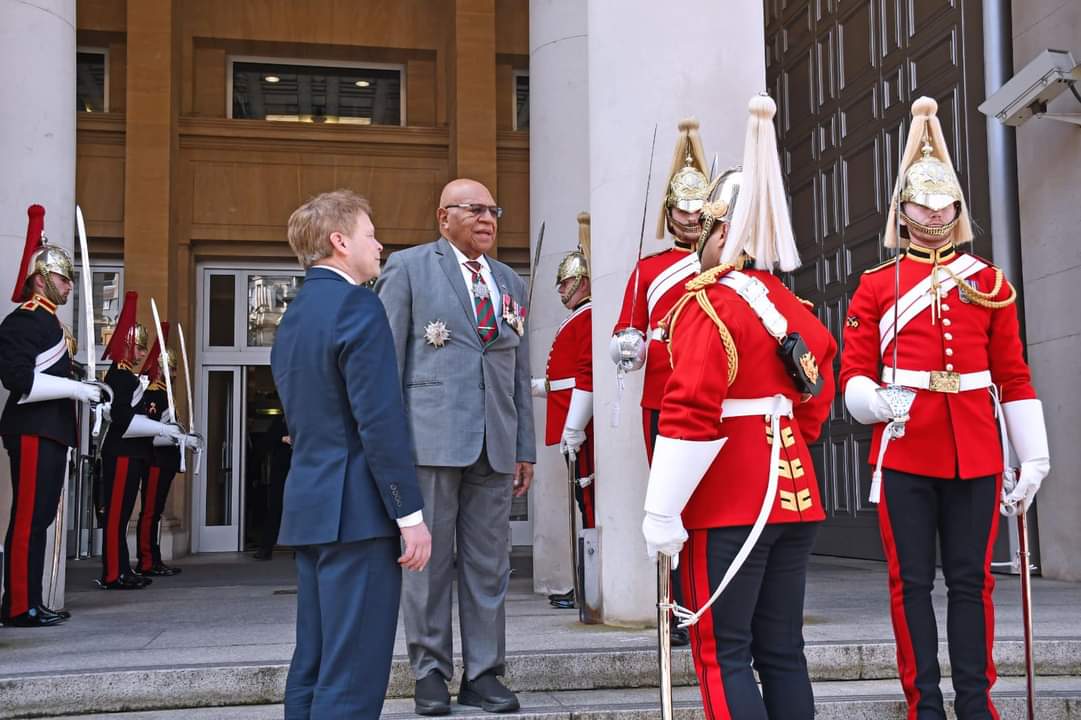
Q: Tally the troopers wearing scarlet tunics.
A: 4